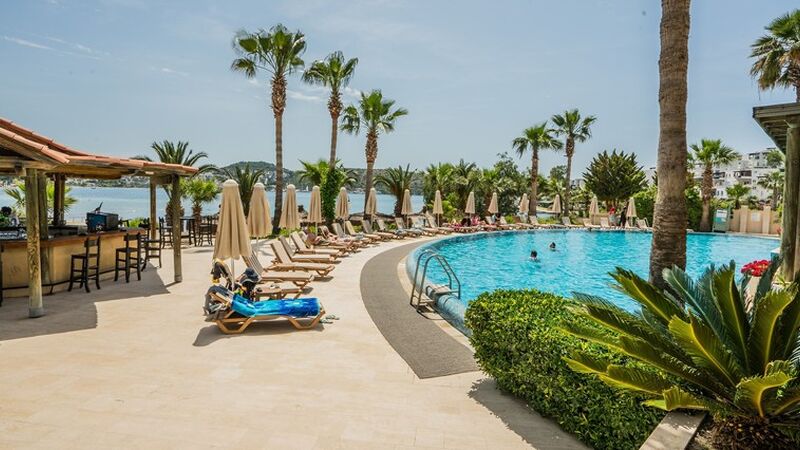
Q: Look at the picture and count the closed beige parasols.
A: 14